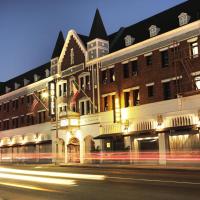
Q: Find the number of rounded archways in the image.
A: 3